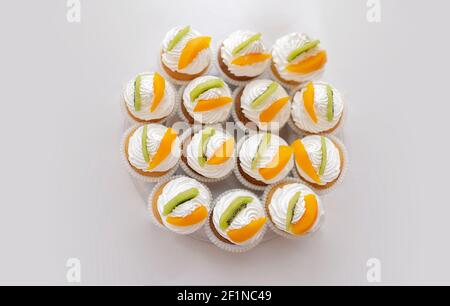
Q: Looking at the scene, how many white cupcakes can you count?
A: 14